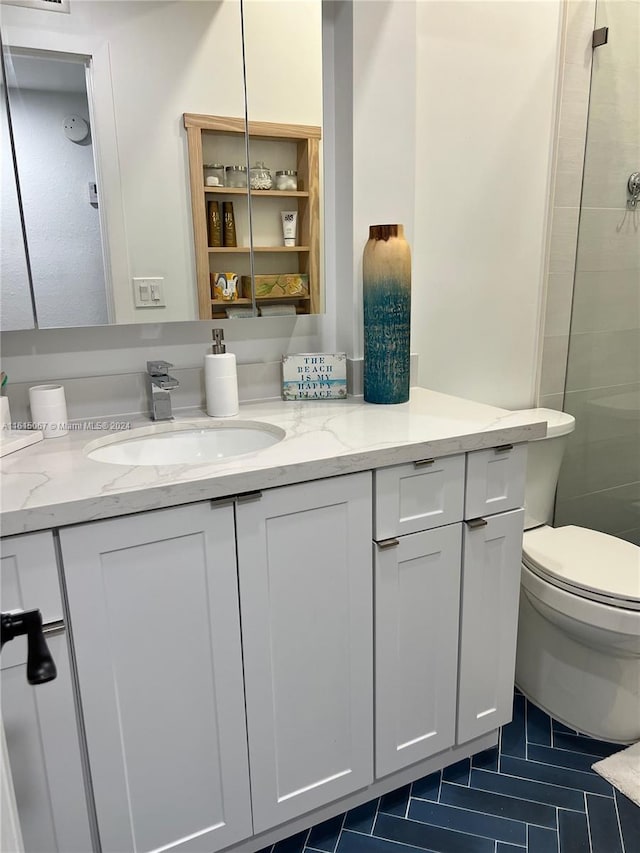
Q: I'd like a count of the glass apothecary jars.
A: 4